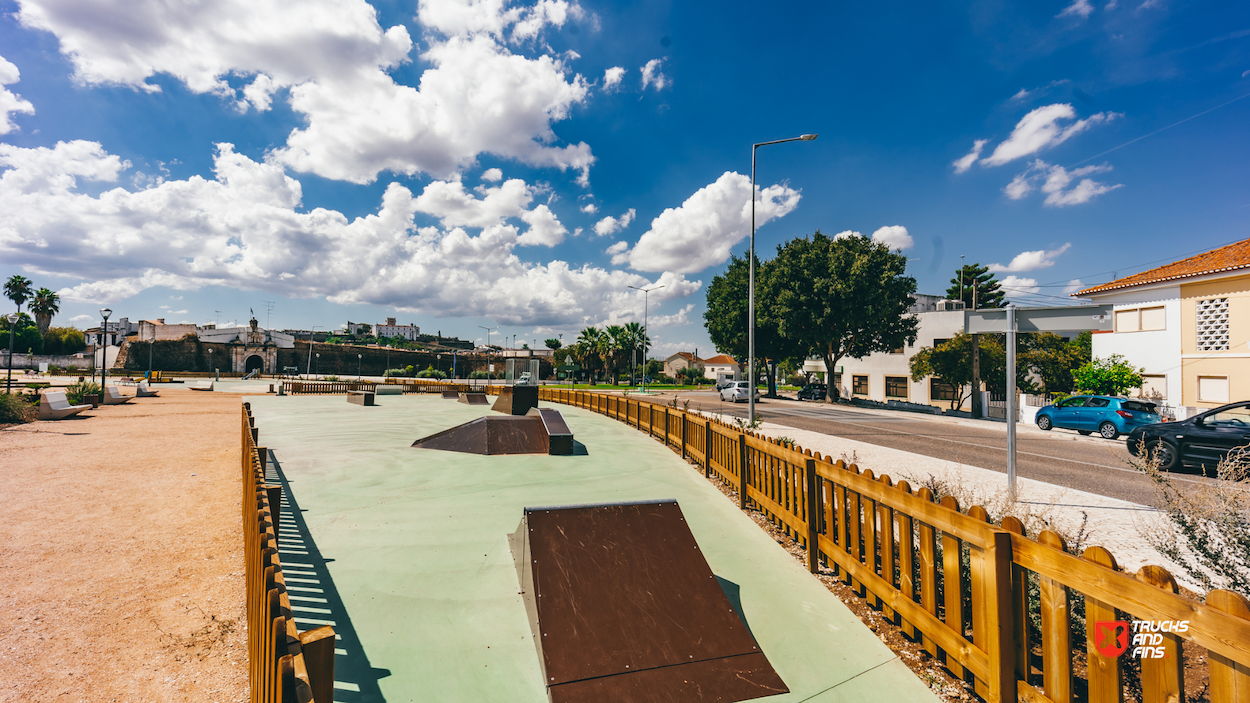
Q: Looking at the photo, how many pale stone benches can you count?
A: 4